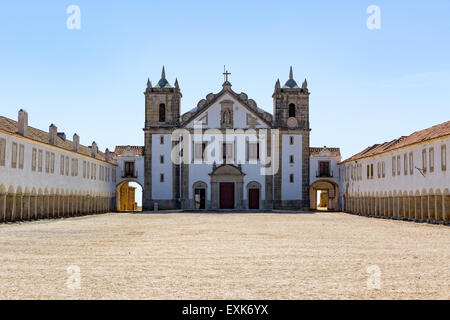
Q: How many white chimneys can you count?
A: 5